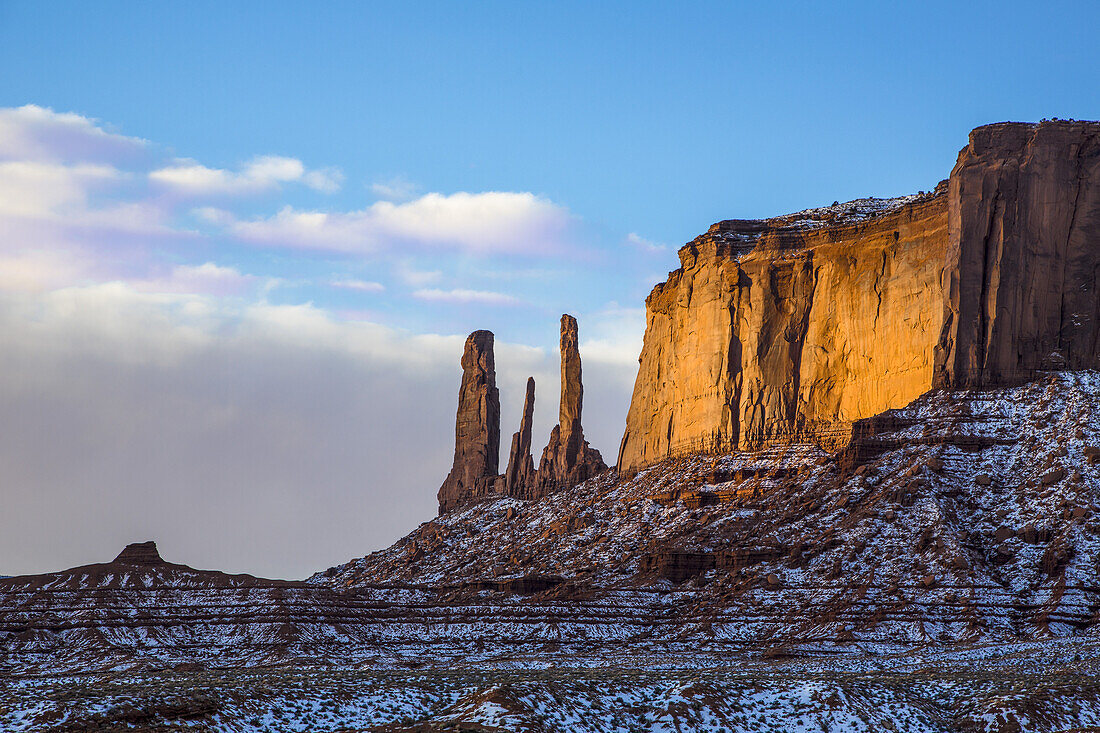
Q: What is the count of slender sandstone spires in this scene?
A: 3